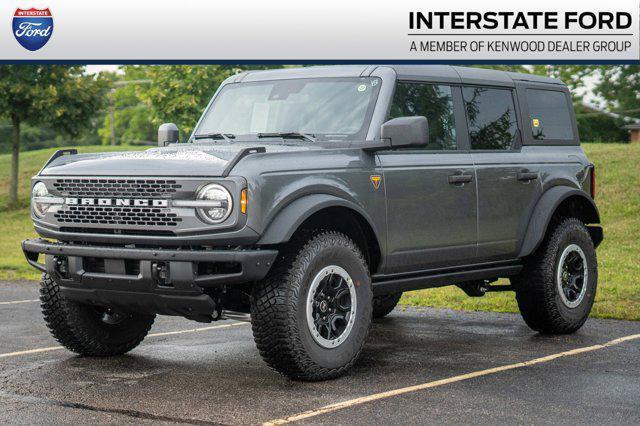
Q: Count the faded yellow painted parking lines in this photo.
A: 3